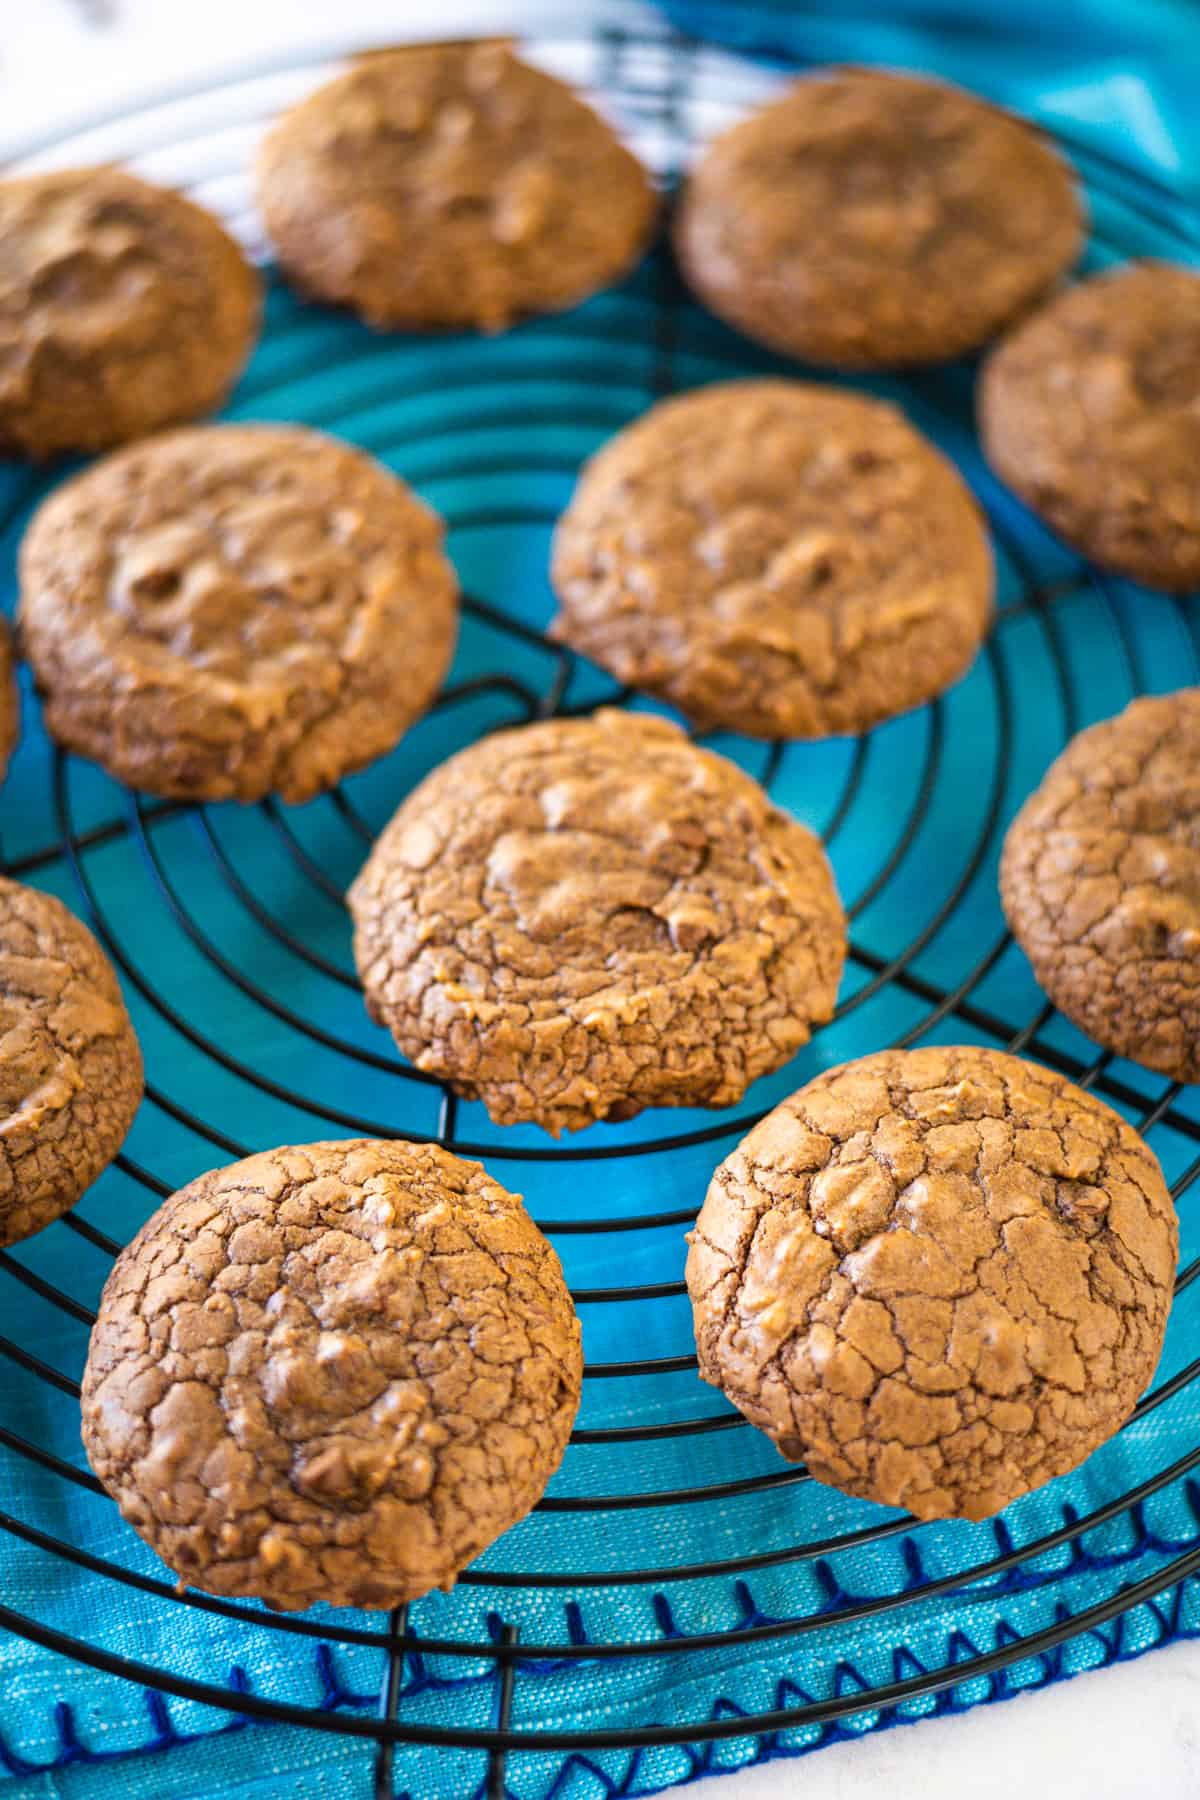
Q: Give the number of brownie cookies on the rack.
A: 12